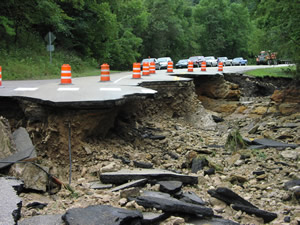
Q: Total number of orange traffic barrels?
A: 10